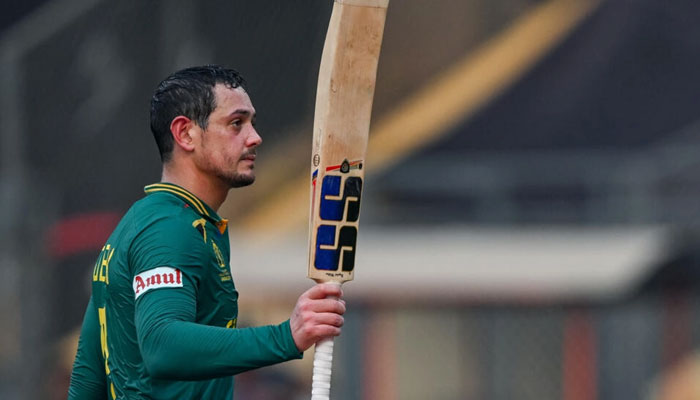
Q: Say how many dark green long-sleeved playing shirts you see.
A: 1